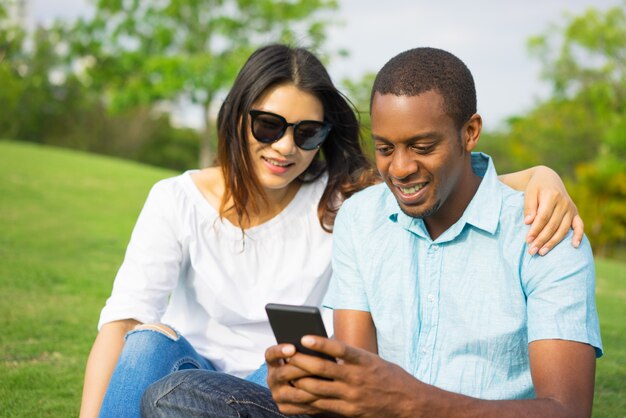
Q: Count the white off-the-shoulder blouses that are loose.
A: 1